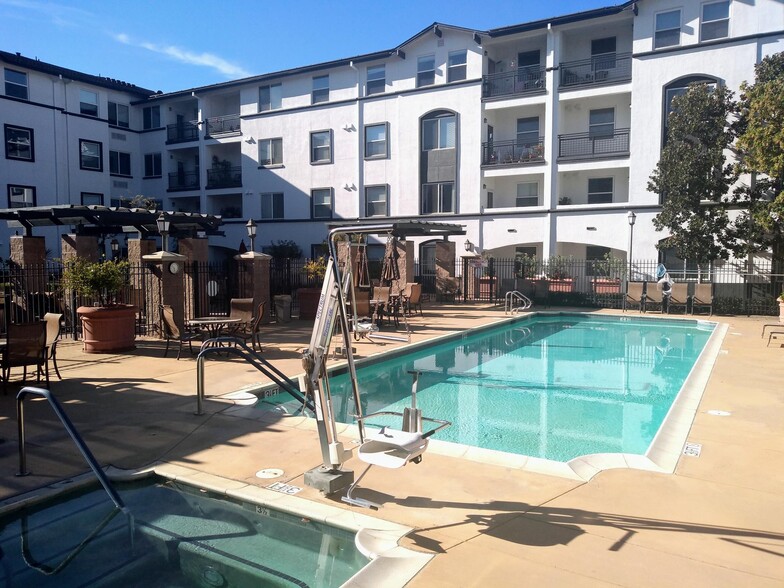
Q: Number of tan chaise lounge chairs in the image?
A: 4